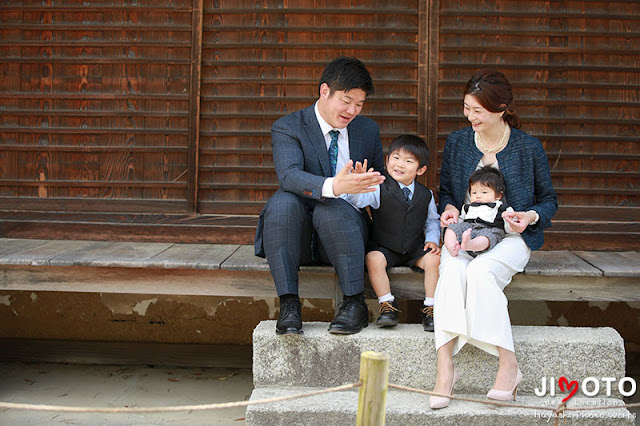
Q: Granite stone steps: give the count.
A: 2